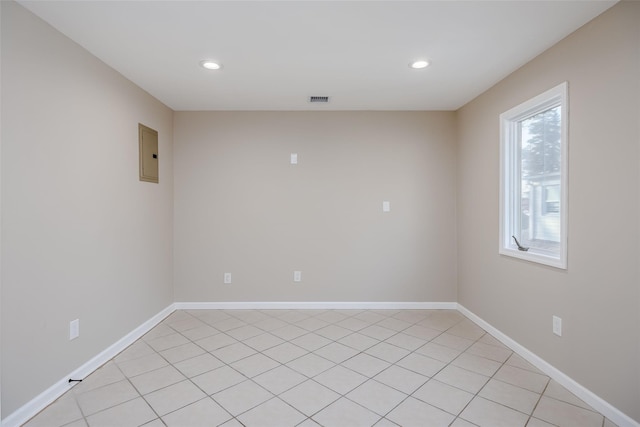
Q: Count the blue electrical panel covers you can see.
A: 0